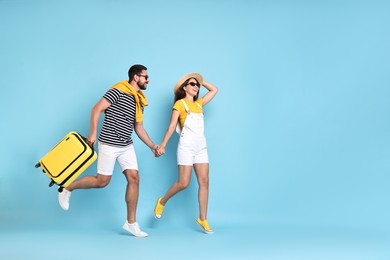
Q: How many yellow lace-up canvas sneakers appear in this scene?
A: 2